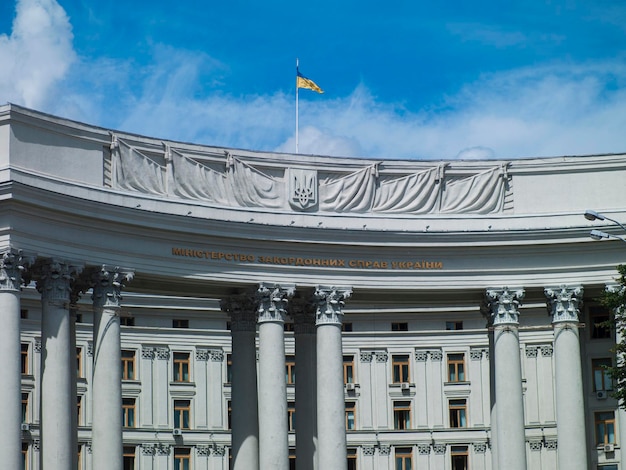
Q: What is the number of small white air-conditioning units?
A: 6